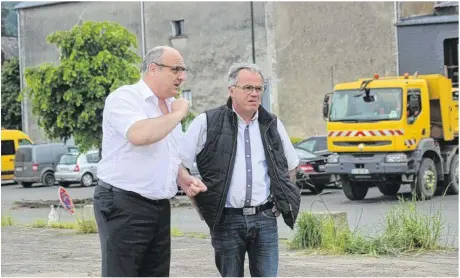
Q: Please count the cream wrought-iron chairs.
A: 0